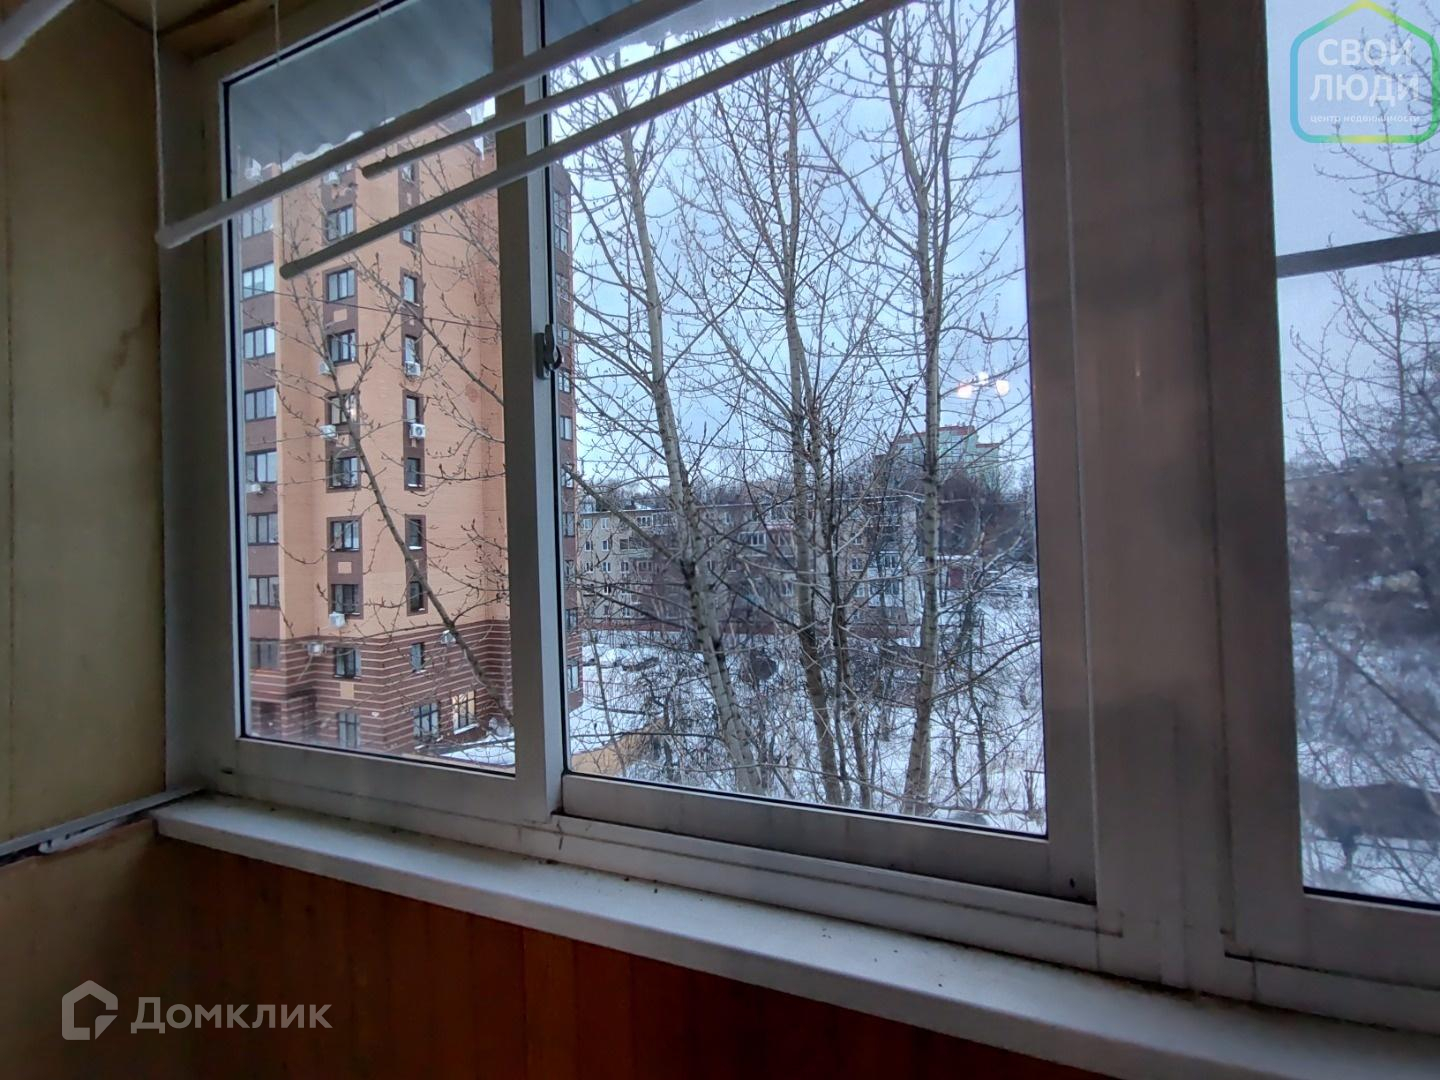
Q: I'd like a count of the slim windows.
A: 9